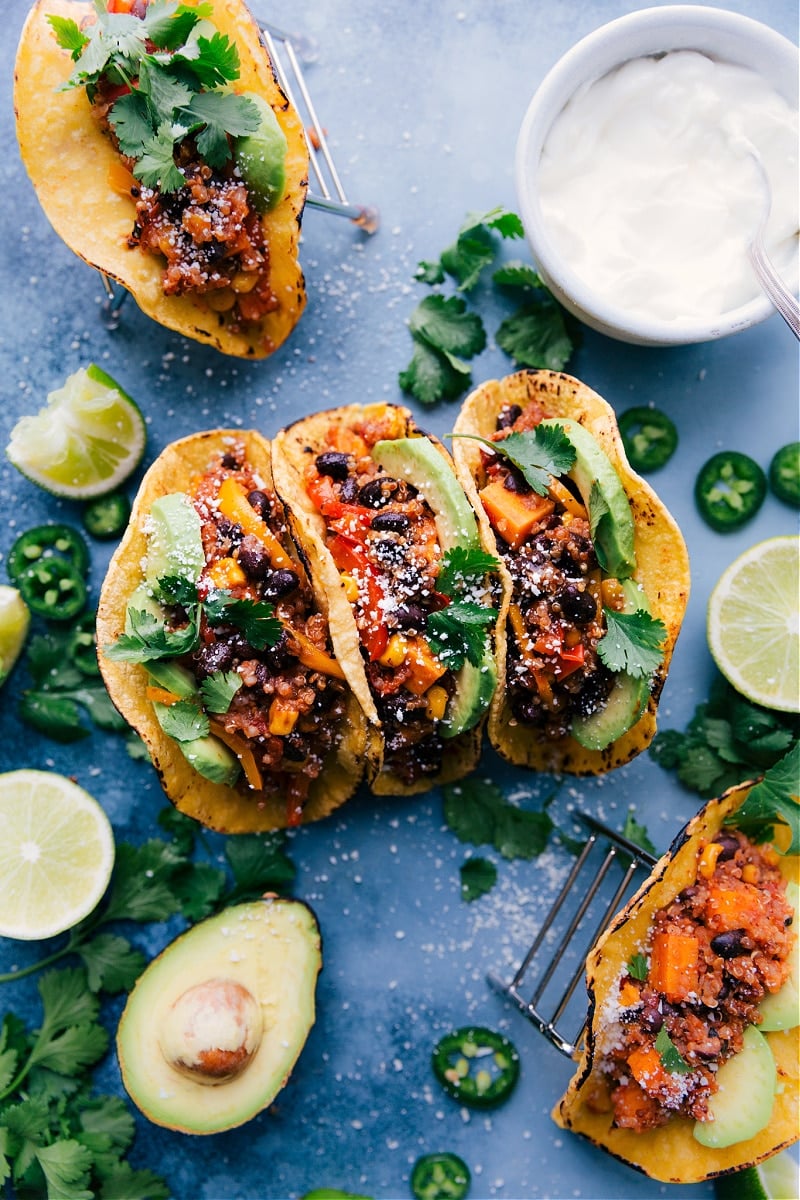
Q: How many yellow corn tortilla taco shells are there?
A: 5